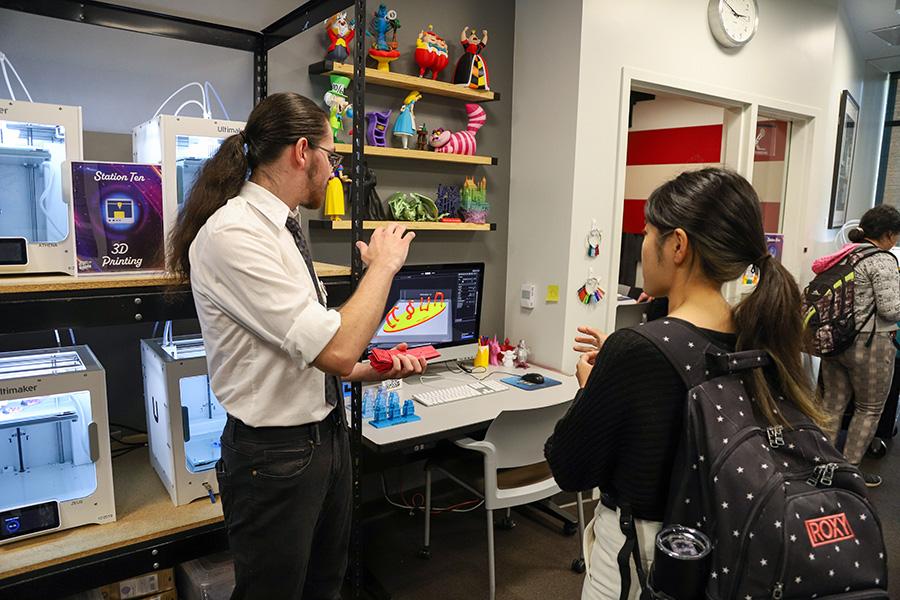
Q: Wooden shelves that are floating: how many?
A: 3